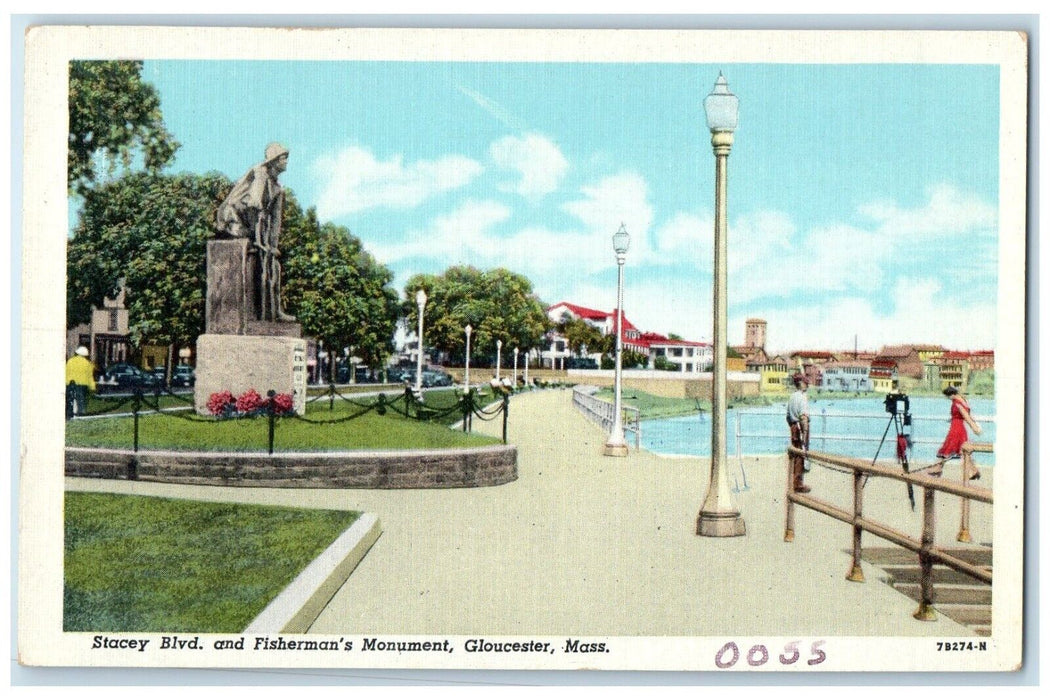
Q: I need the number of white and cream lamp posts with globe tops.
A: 7